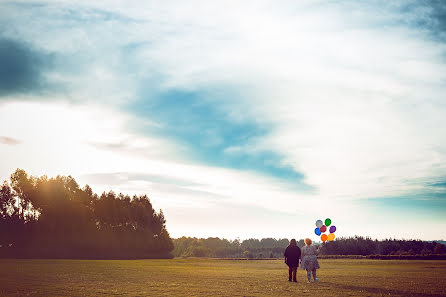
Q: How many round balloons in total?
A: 7